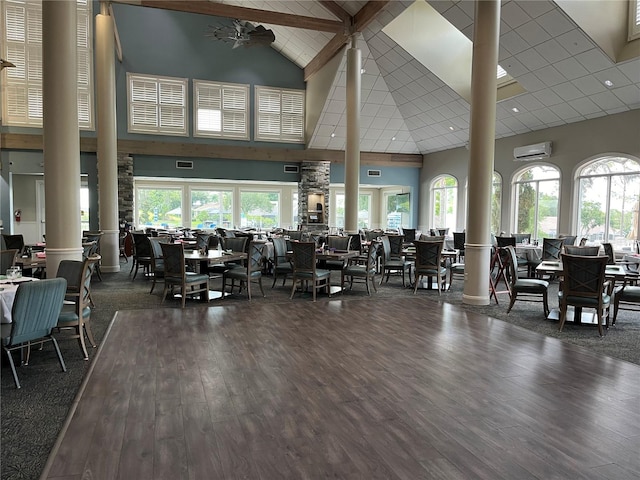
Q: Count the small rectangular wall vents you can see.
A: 3